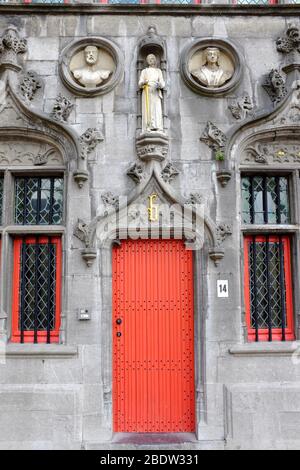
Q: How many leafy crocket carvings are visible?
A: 12